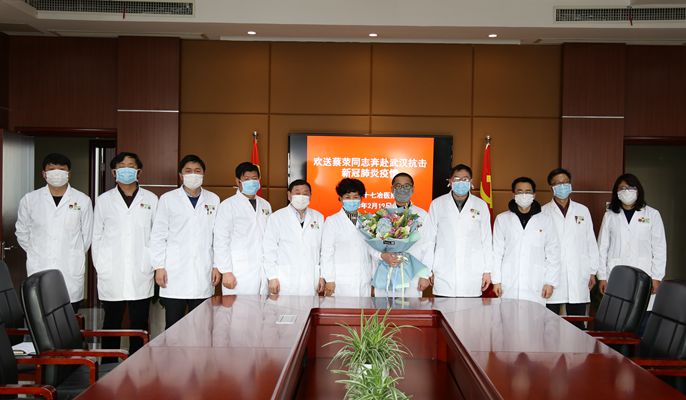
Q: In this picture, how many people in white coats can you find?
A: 11